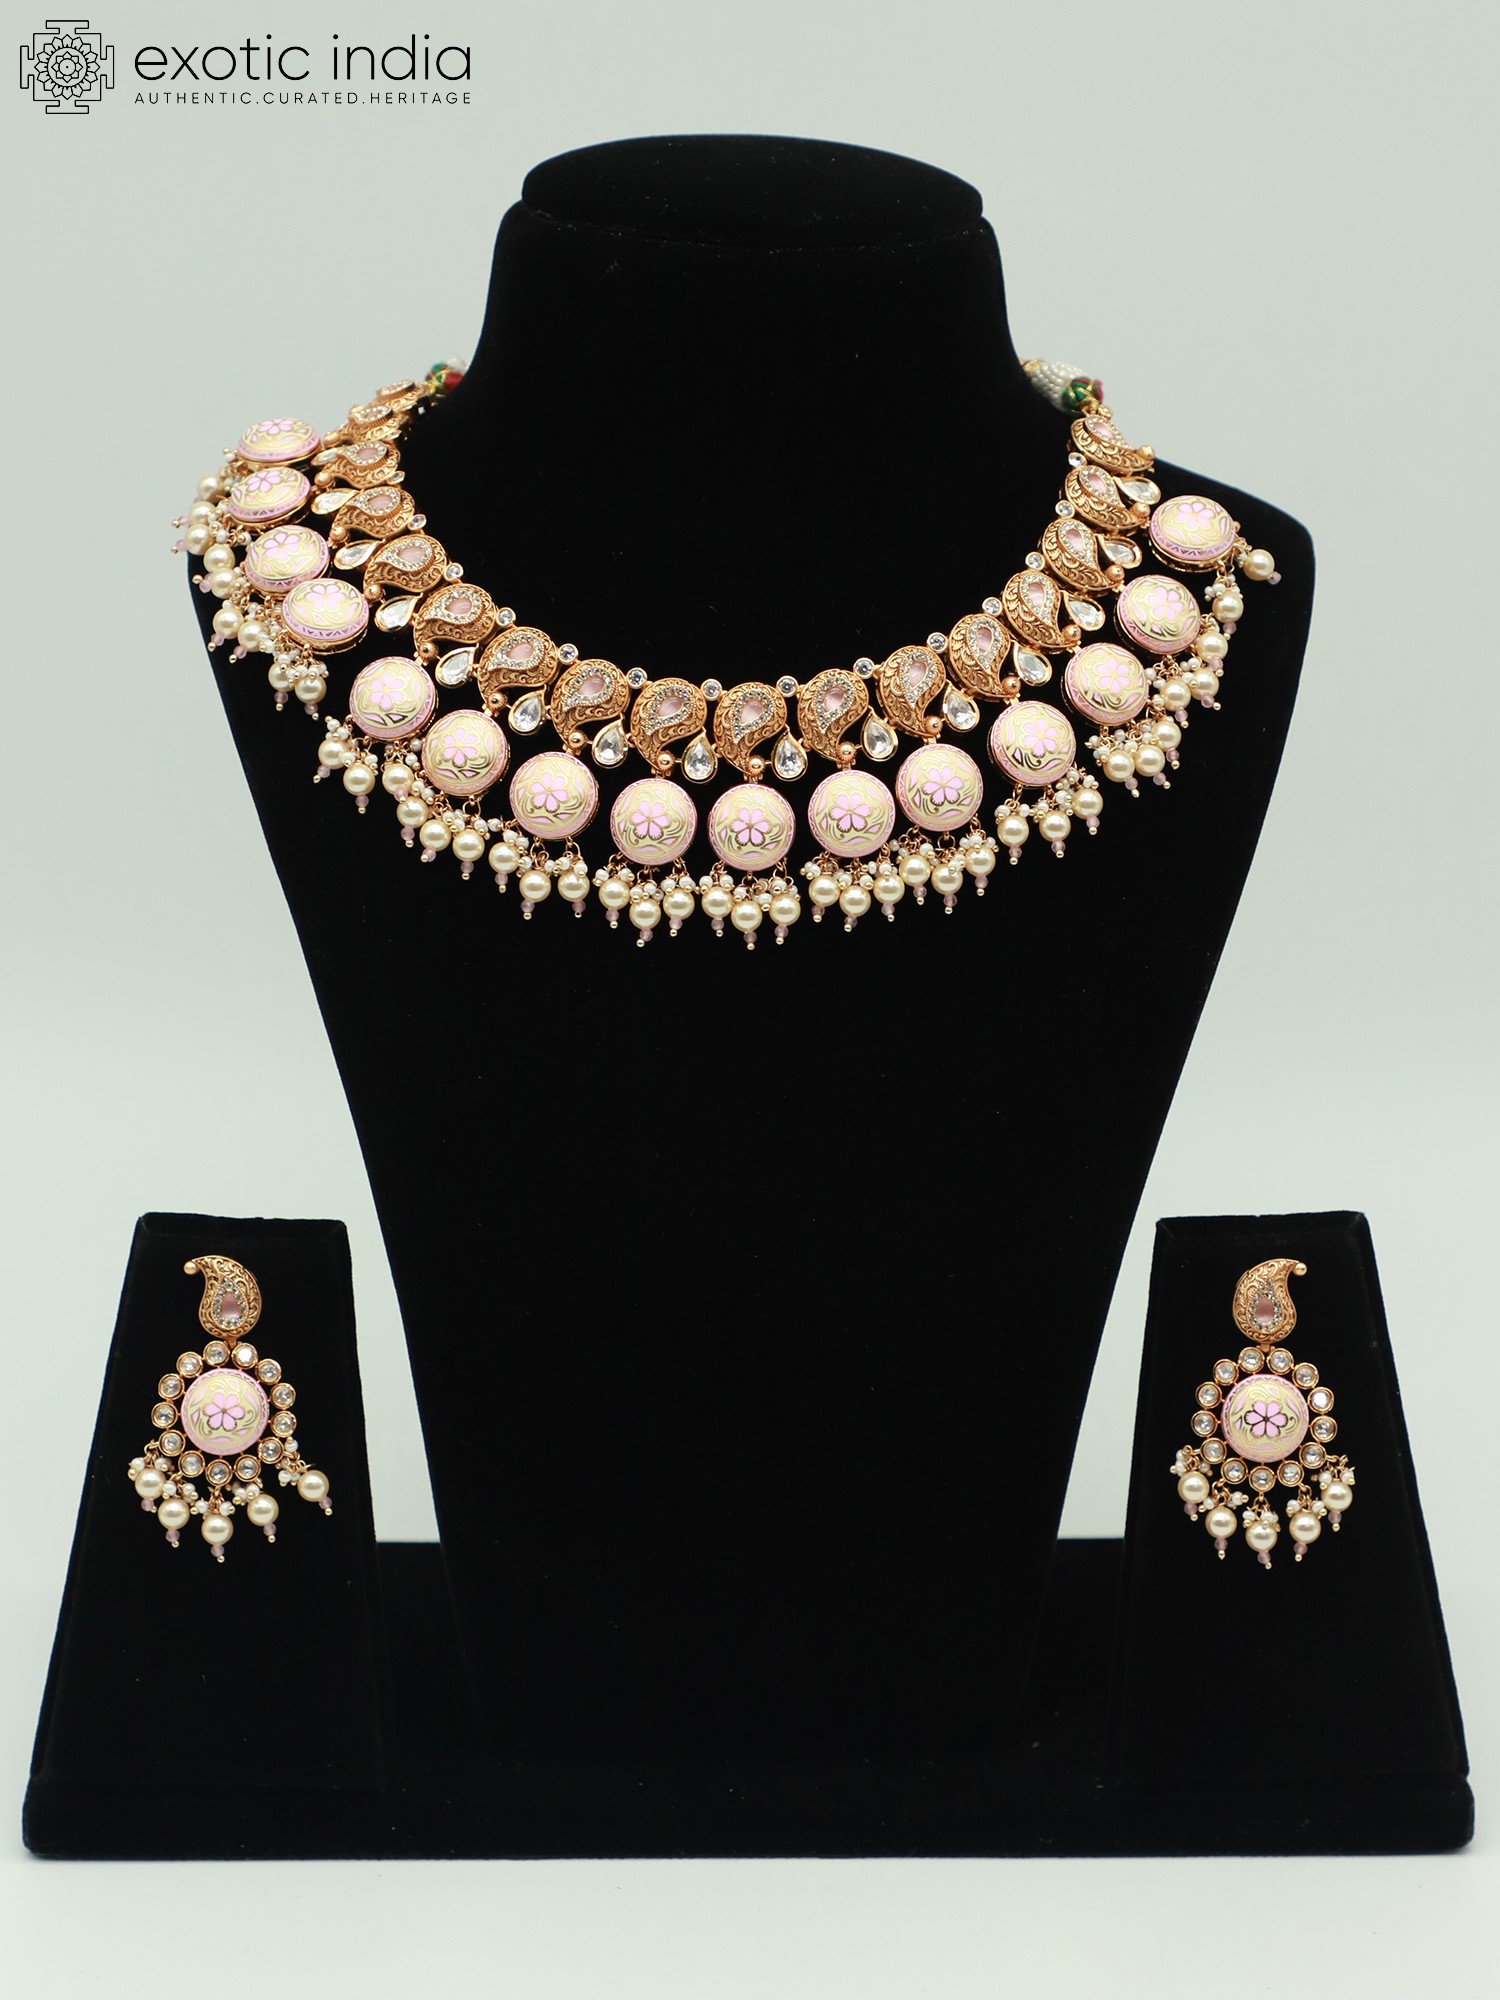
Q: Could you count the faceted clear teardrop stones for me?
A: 15